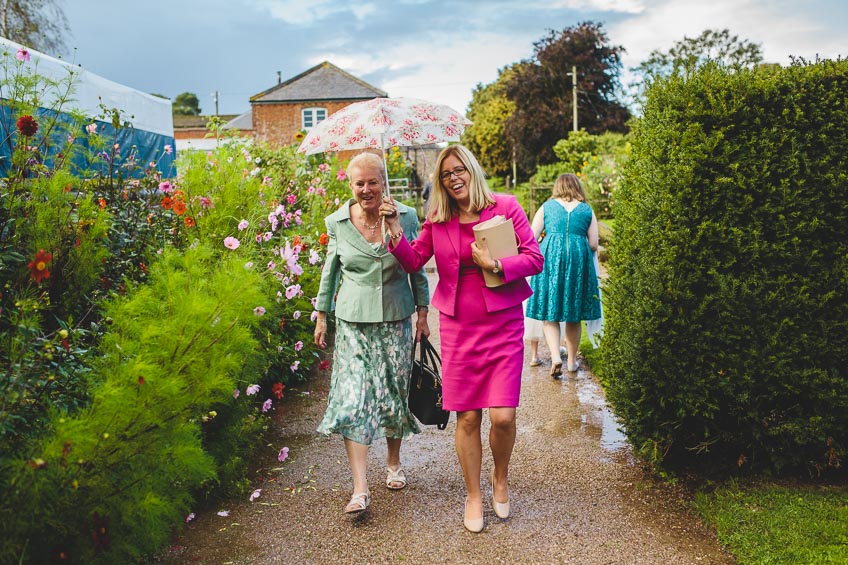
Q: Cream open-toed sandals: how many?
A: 2